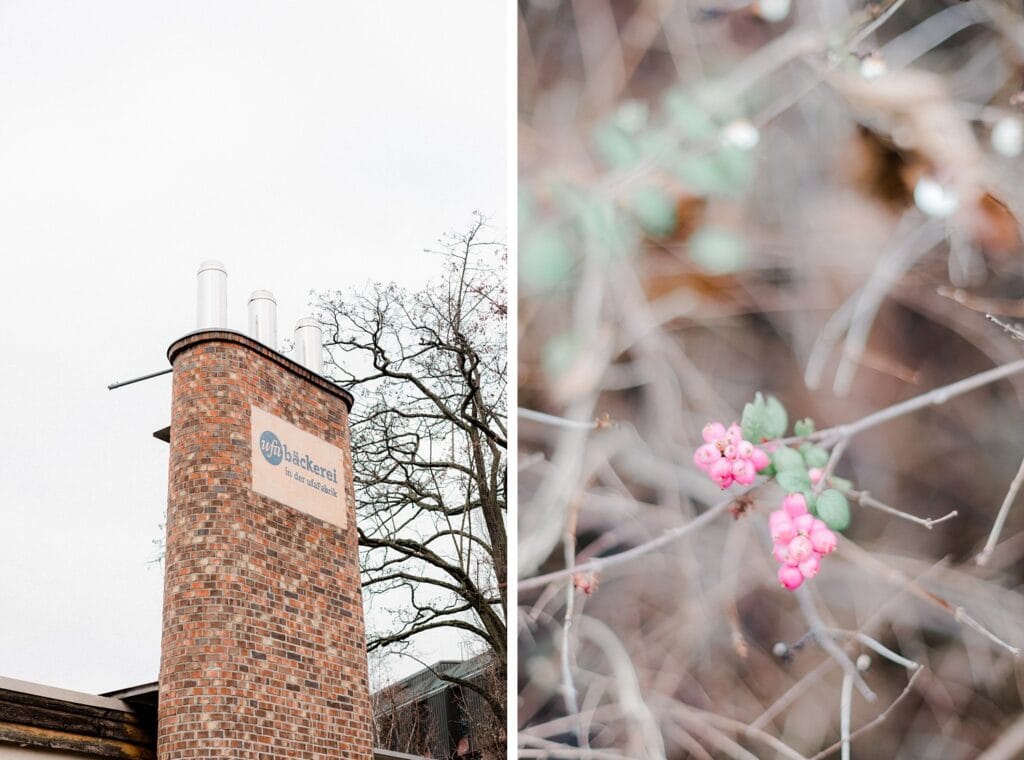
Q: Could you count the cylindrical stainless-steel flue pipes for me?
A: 3